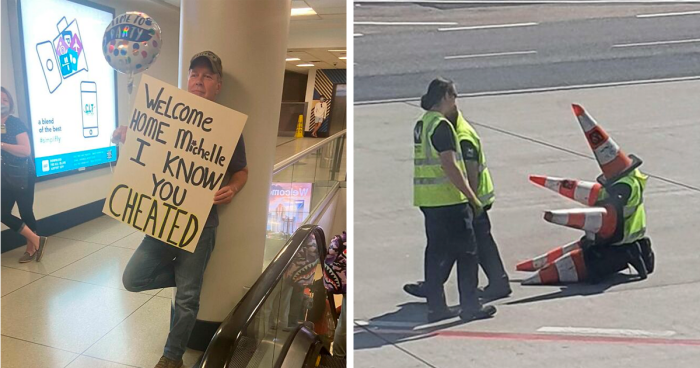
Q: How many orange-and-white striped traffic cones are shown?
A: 5